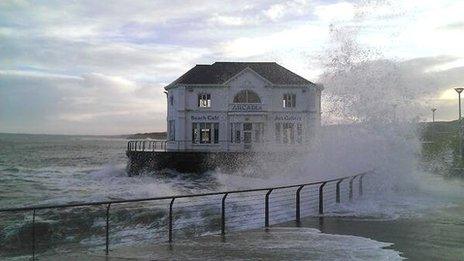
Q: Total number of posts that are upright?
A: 10